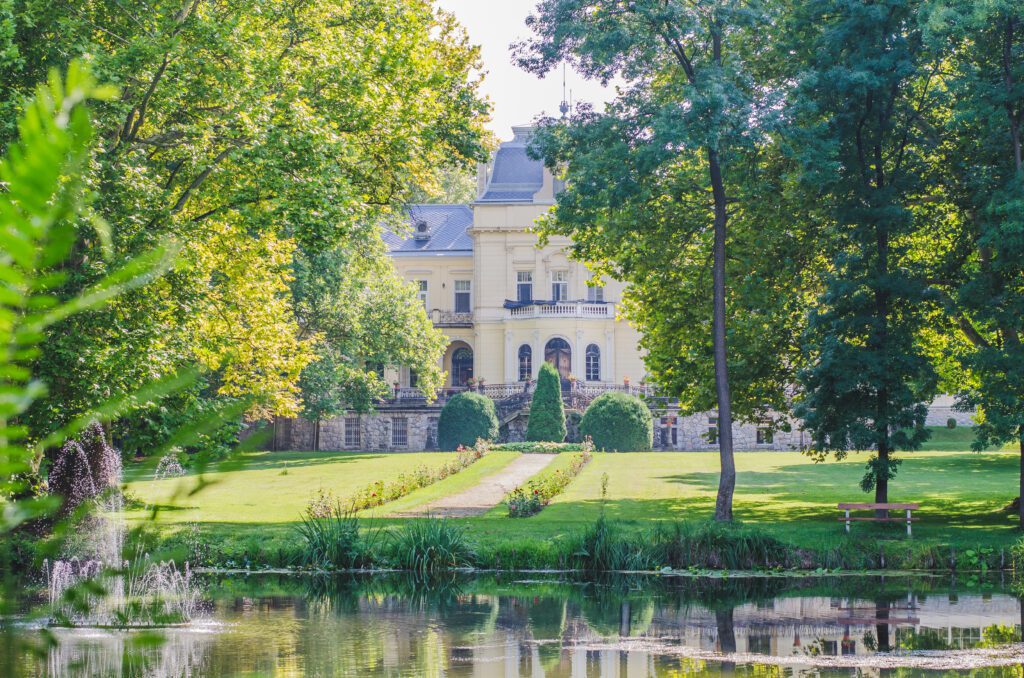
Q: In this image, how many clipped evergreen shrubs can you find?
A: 3